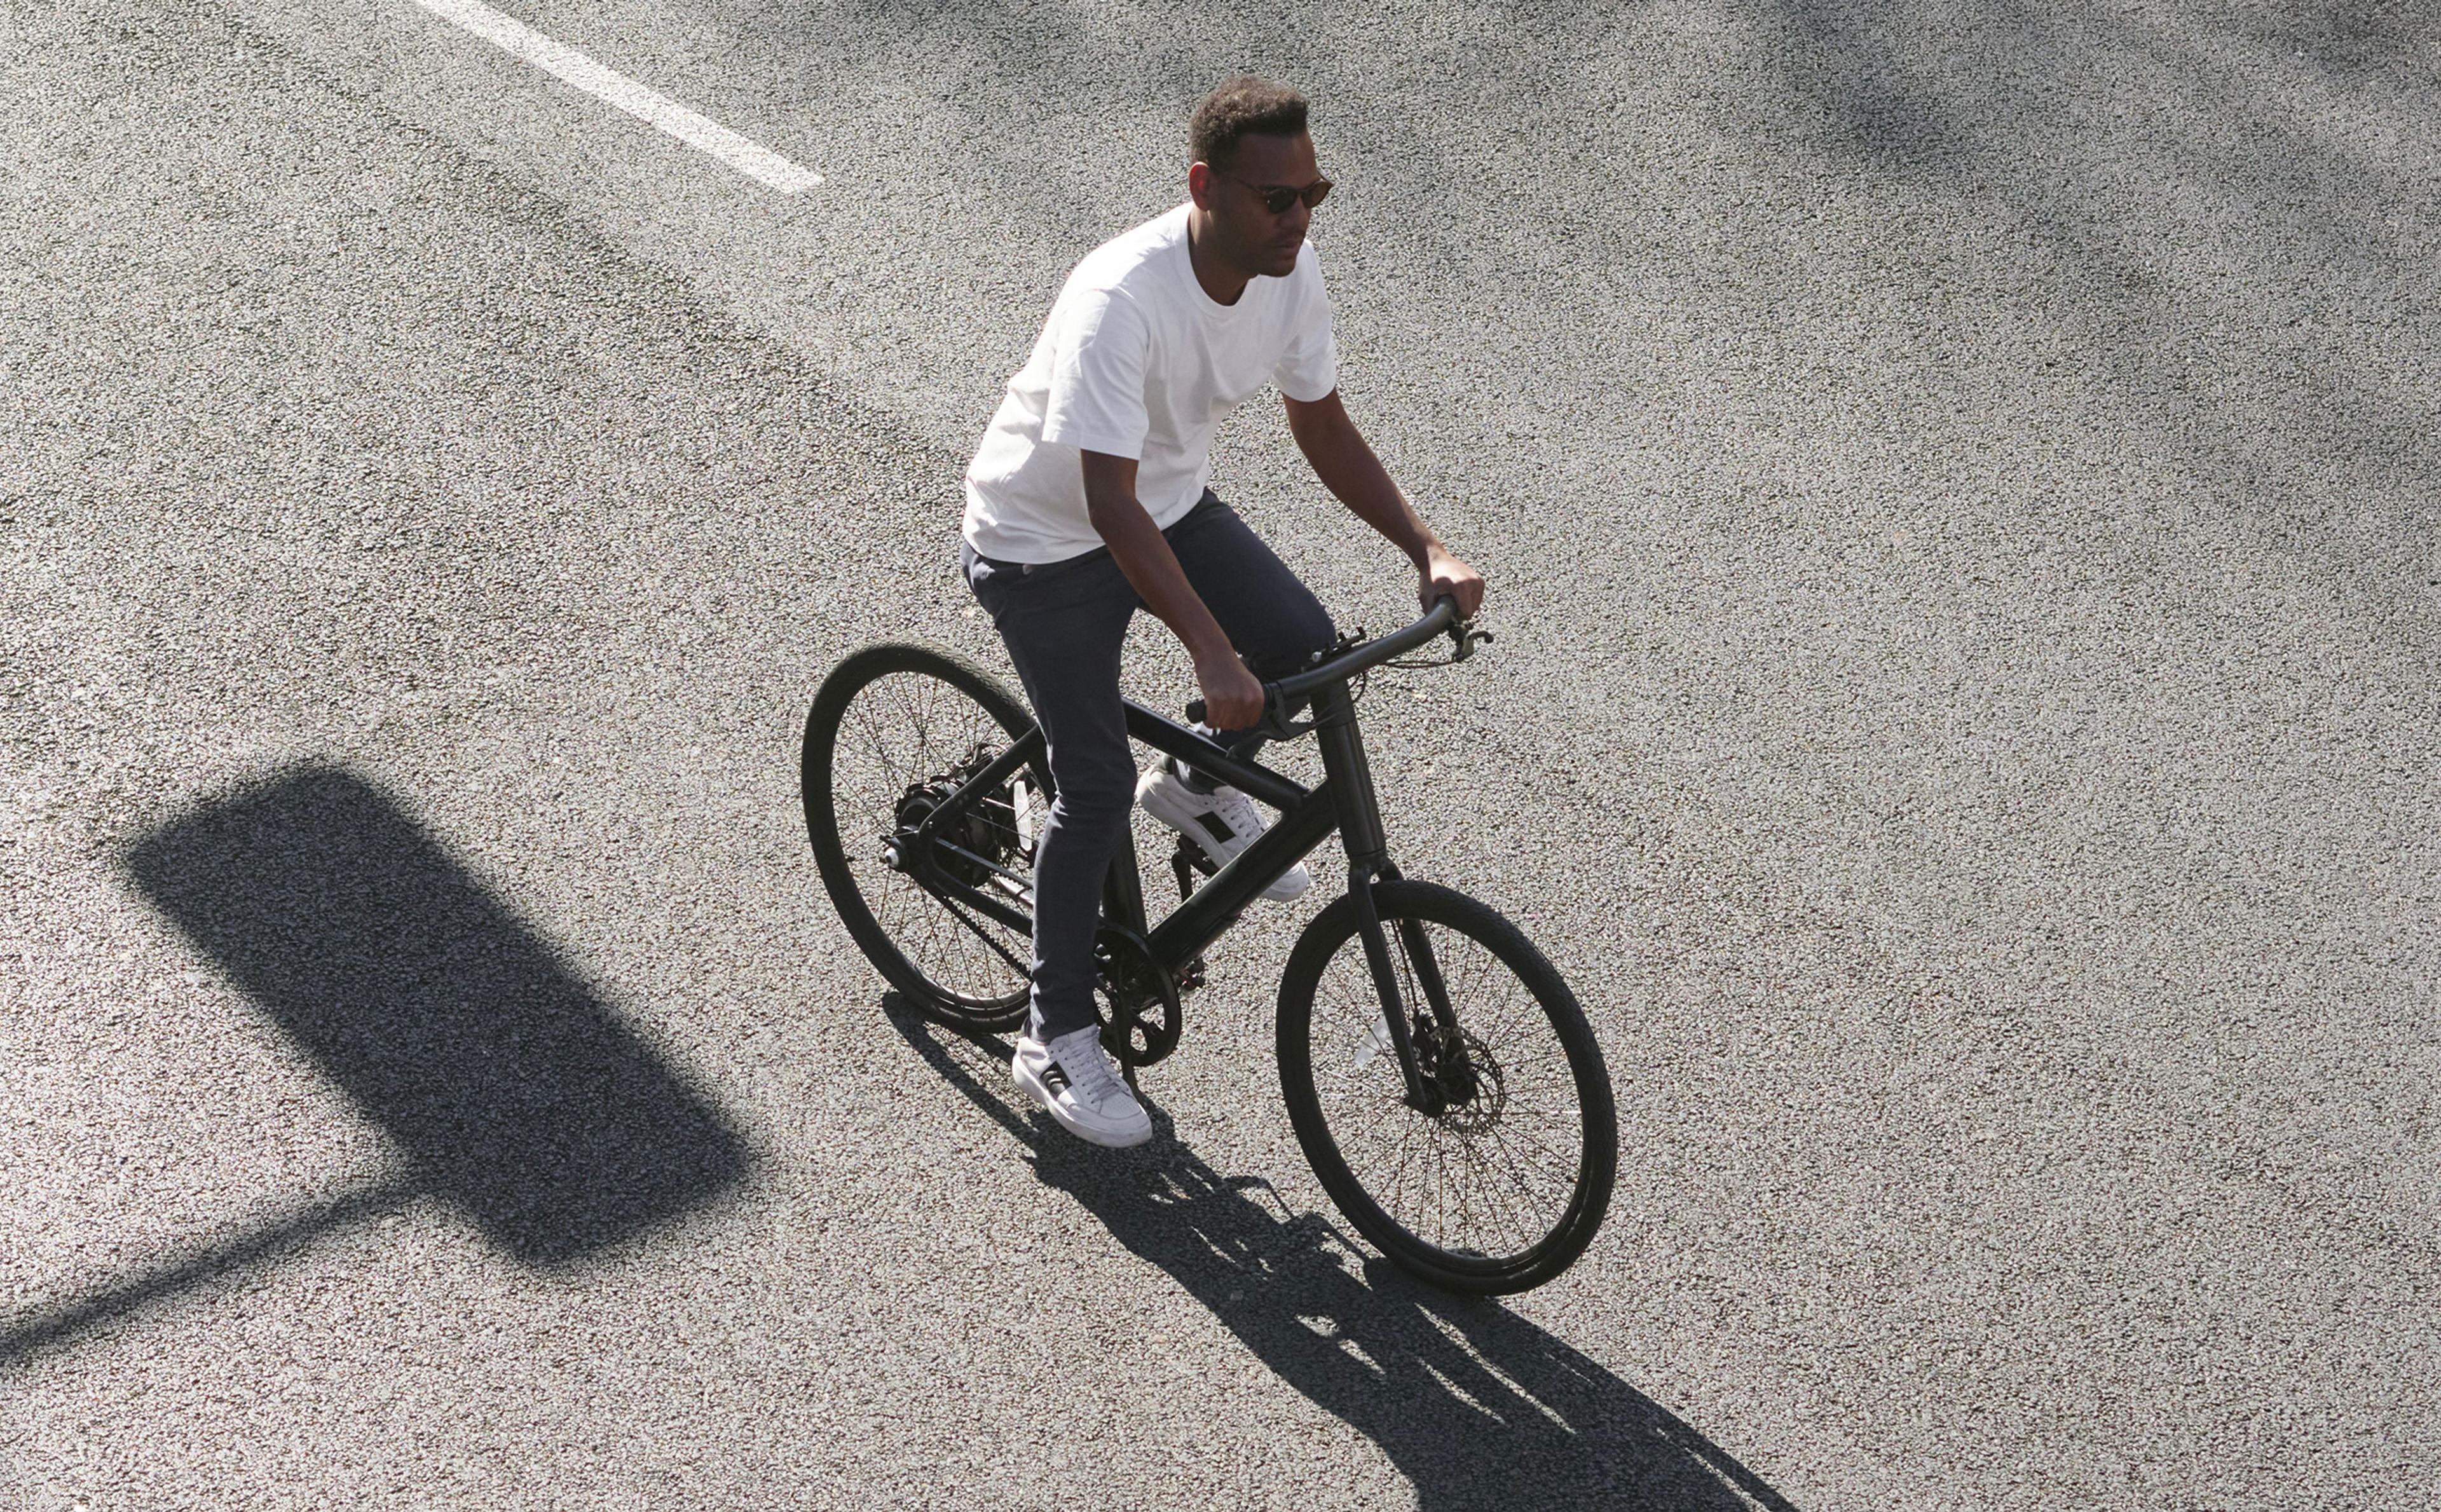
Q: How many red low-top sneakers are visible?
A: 0